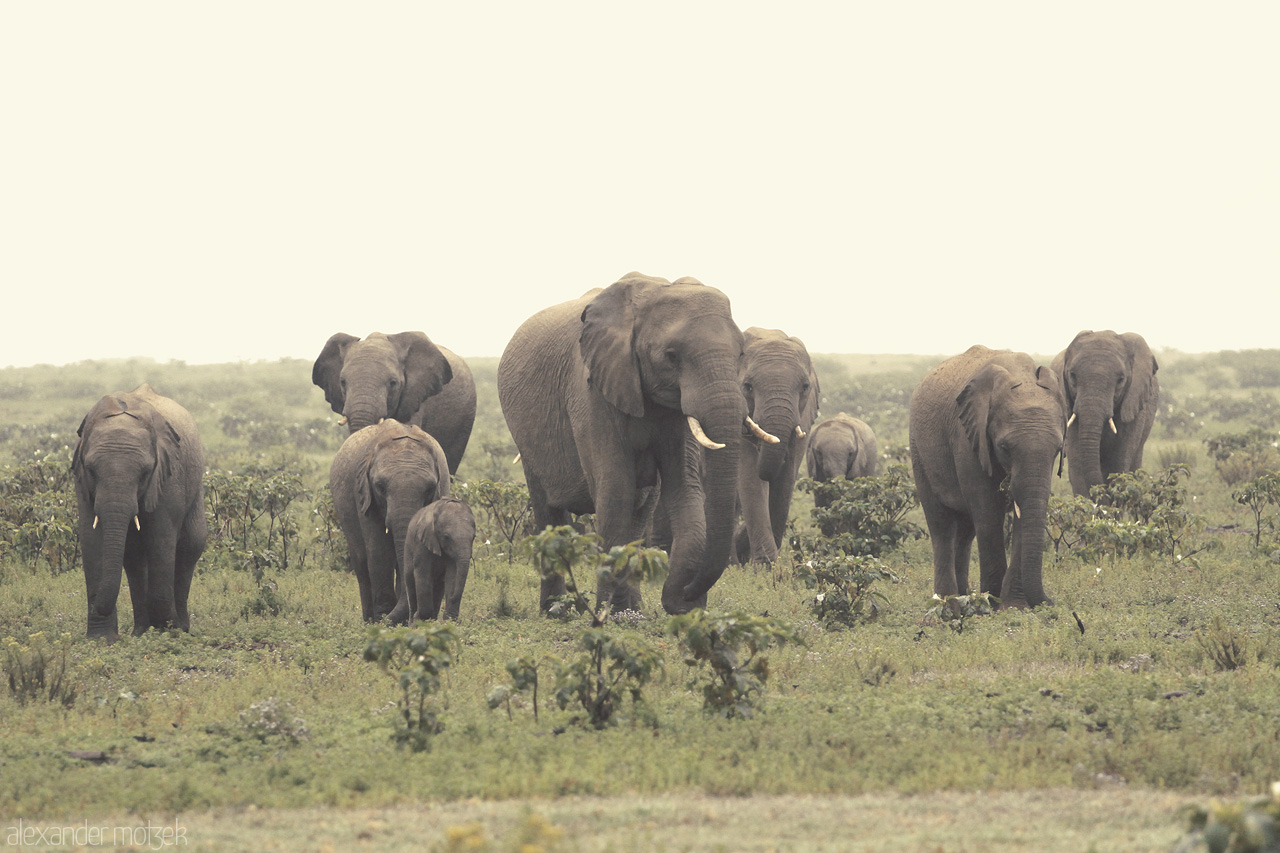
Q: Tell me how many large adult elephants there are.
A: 6